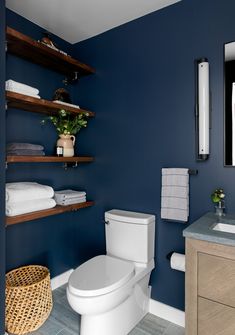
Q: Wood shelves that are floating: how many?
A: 4